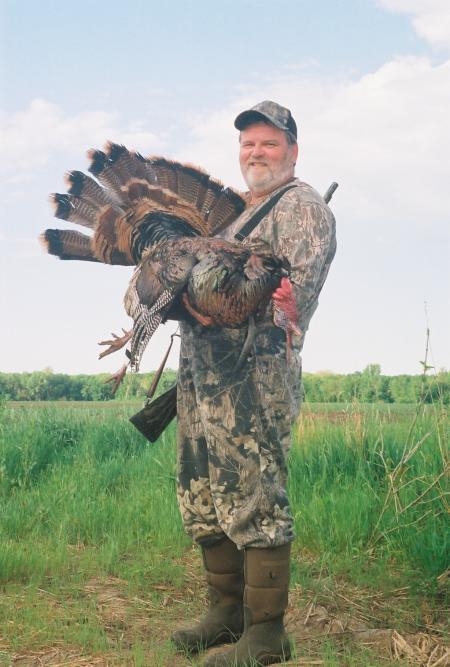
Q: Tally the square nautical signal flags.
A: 0